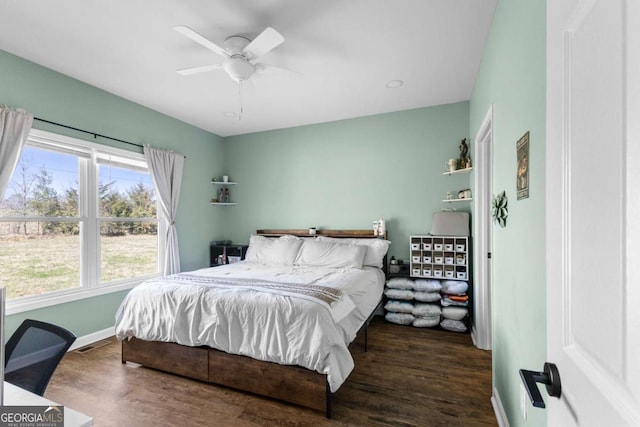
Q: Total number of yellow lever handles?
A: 0